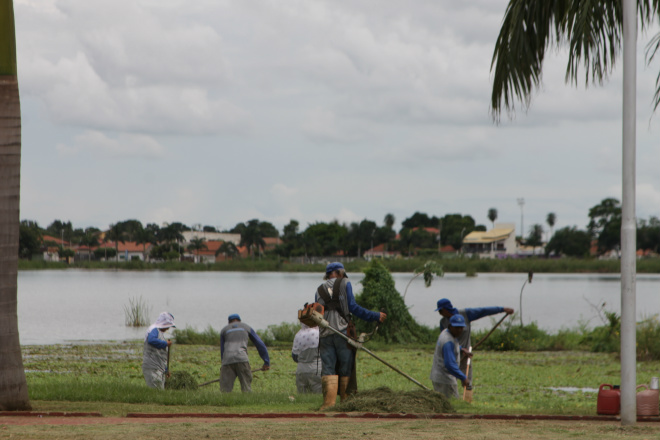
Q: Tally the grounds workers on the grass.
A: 6